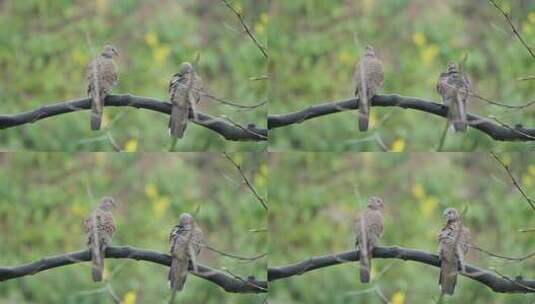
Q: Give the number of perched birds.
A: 8